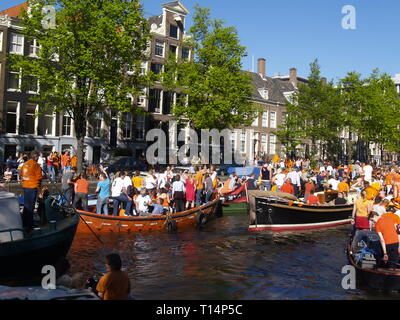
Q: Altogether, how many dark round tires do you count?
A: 2